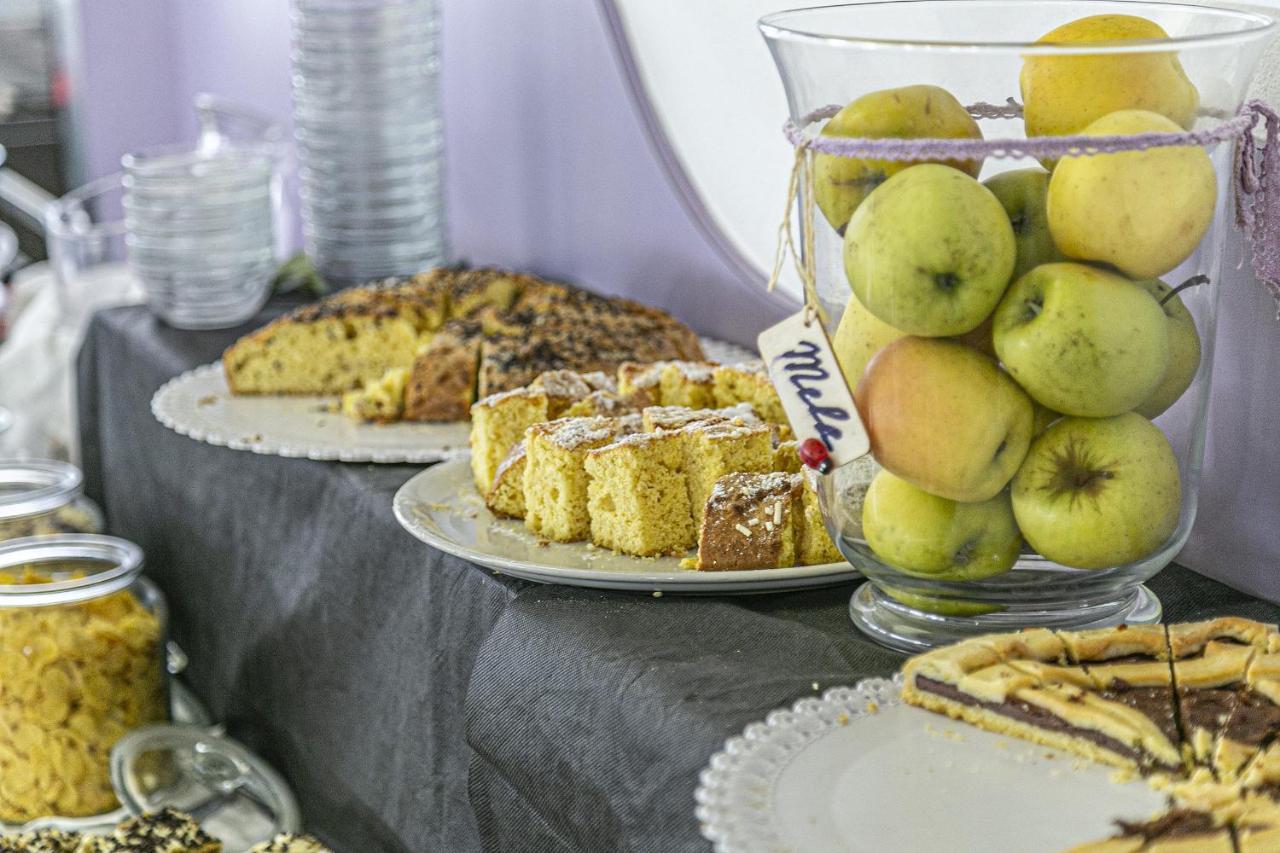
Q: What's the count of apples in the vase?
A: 11